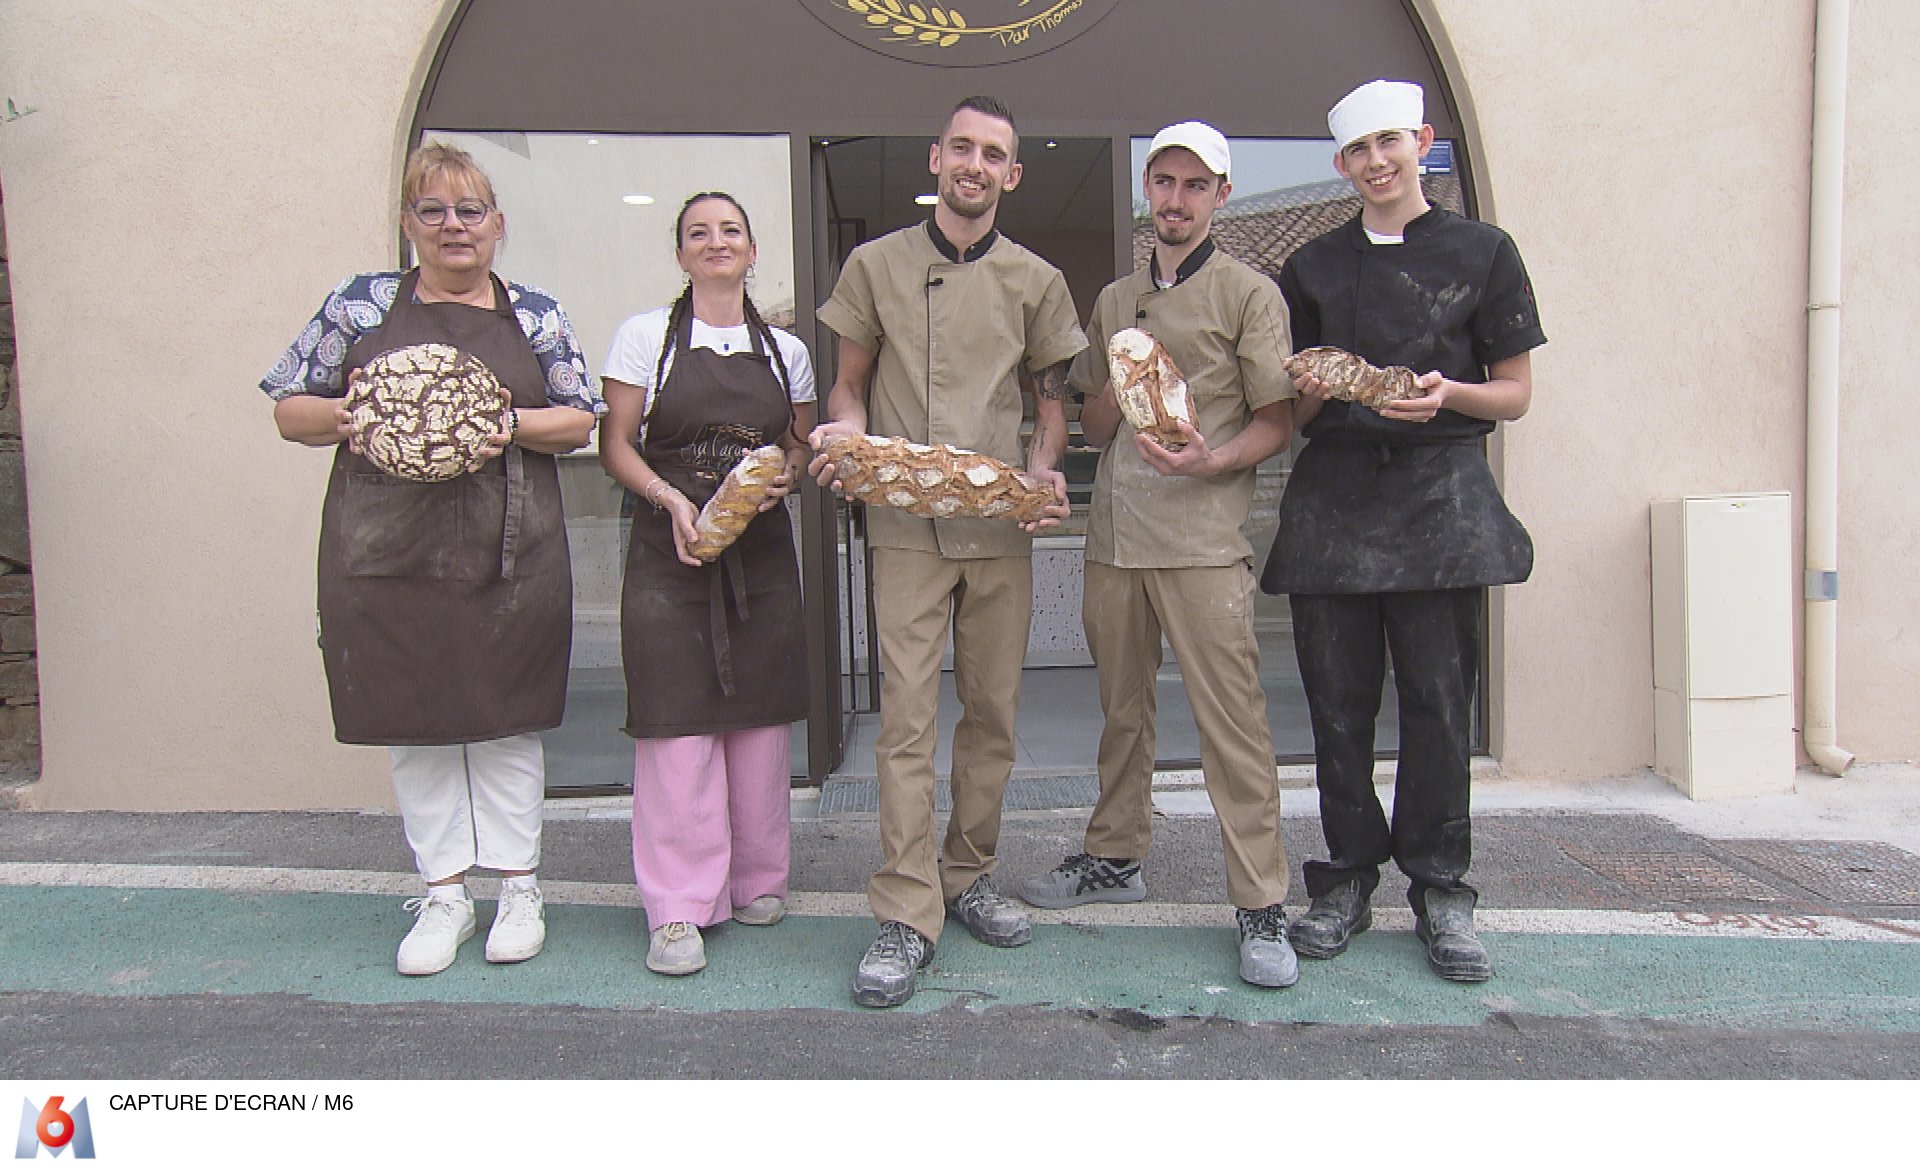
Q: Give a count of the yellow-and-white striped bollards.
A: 0